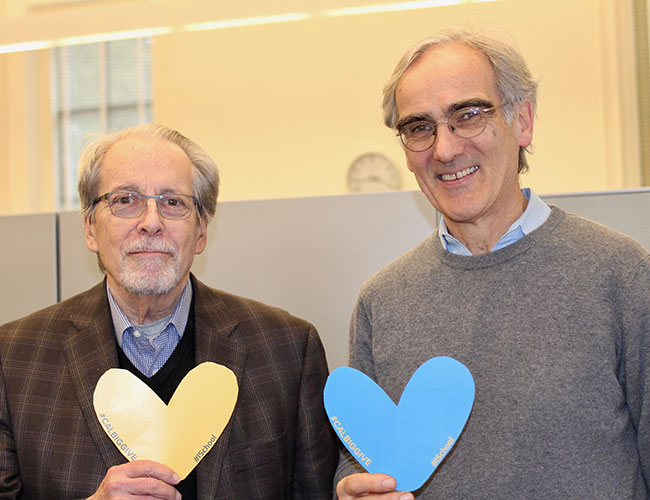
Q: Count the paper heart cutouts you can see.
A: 2